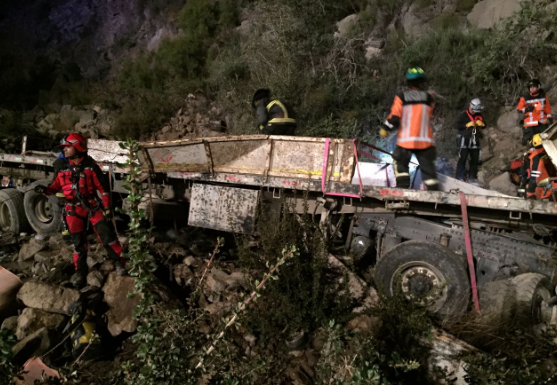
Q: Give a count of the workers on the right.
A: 4